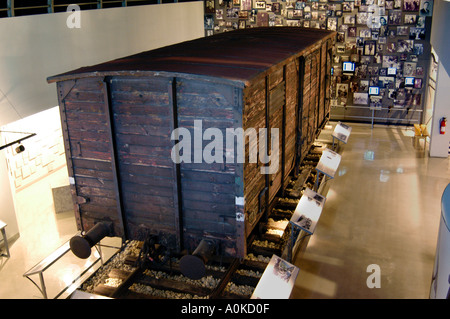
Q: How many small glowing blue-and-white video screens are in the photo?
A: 4